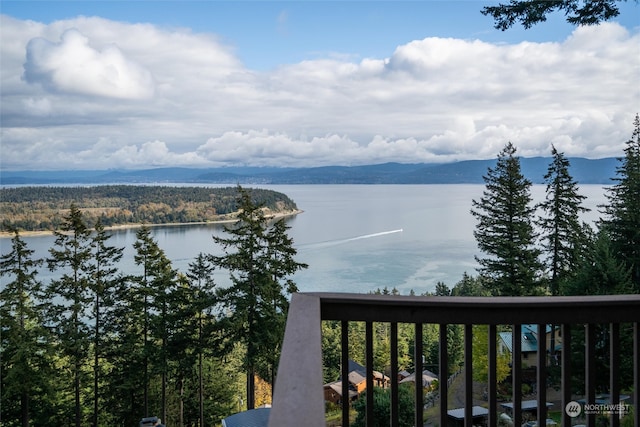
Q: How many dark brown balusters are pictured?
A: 13